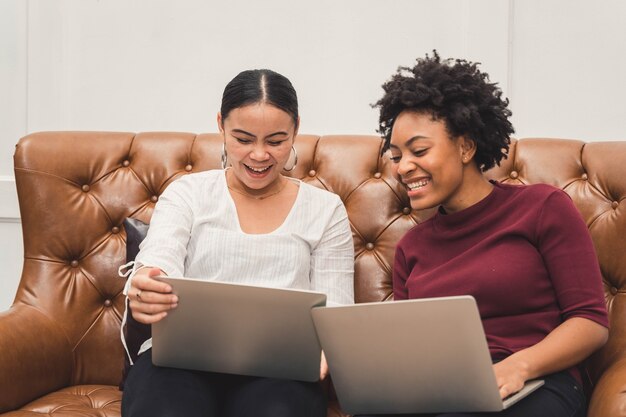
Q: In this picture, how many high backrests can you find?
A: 1